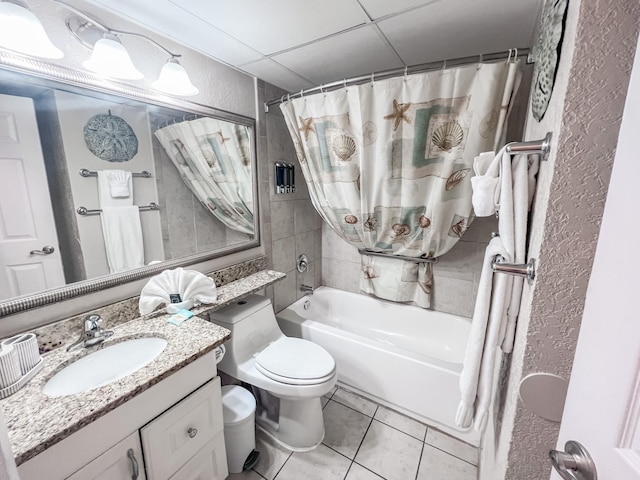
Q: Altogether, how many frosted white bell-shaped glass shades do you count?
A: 3